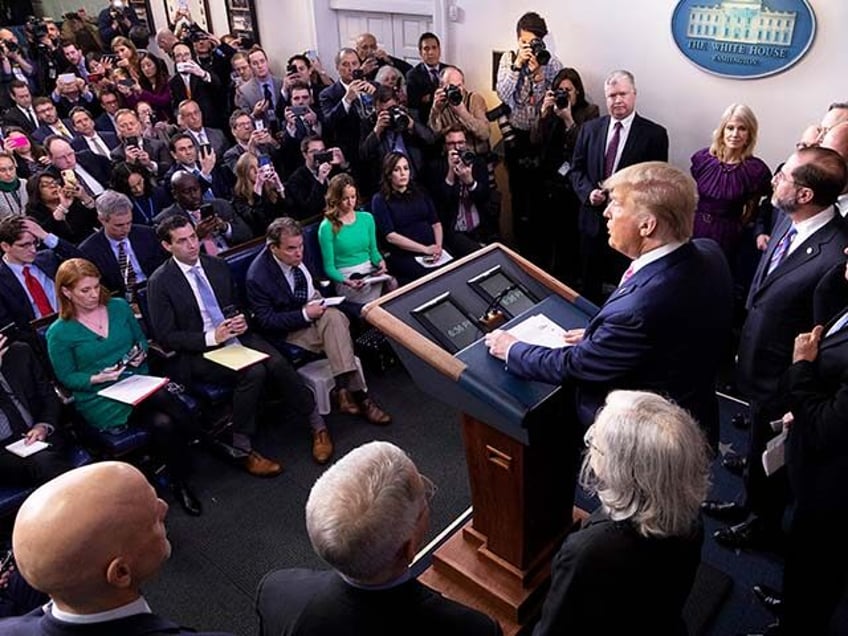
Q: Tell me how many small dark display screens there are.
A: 2